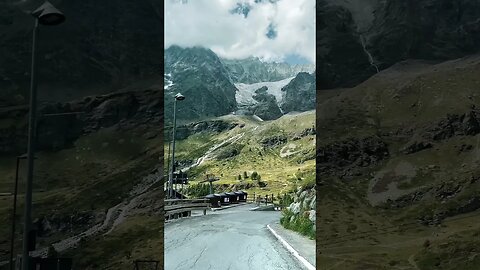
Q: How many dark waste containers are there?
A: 4